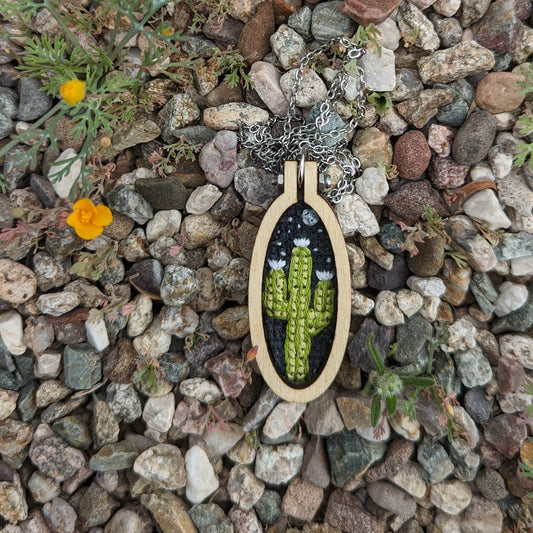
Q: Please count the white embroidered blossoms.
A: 3